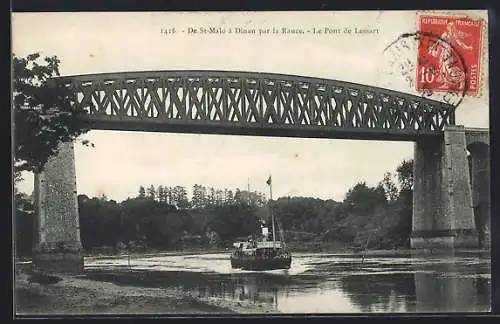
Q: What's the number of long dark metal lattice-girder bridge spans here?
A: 1